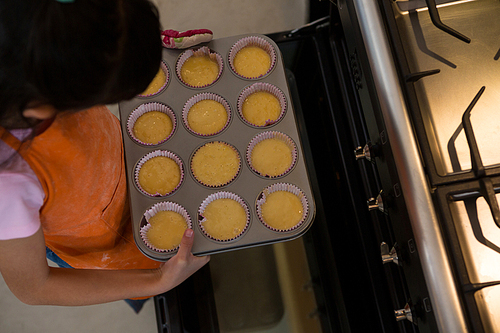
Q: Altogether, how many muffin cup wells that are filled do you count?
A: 12